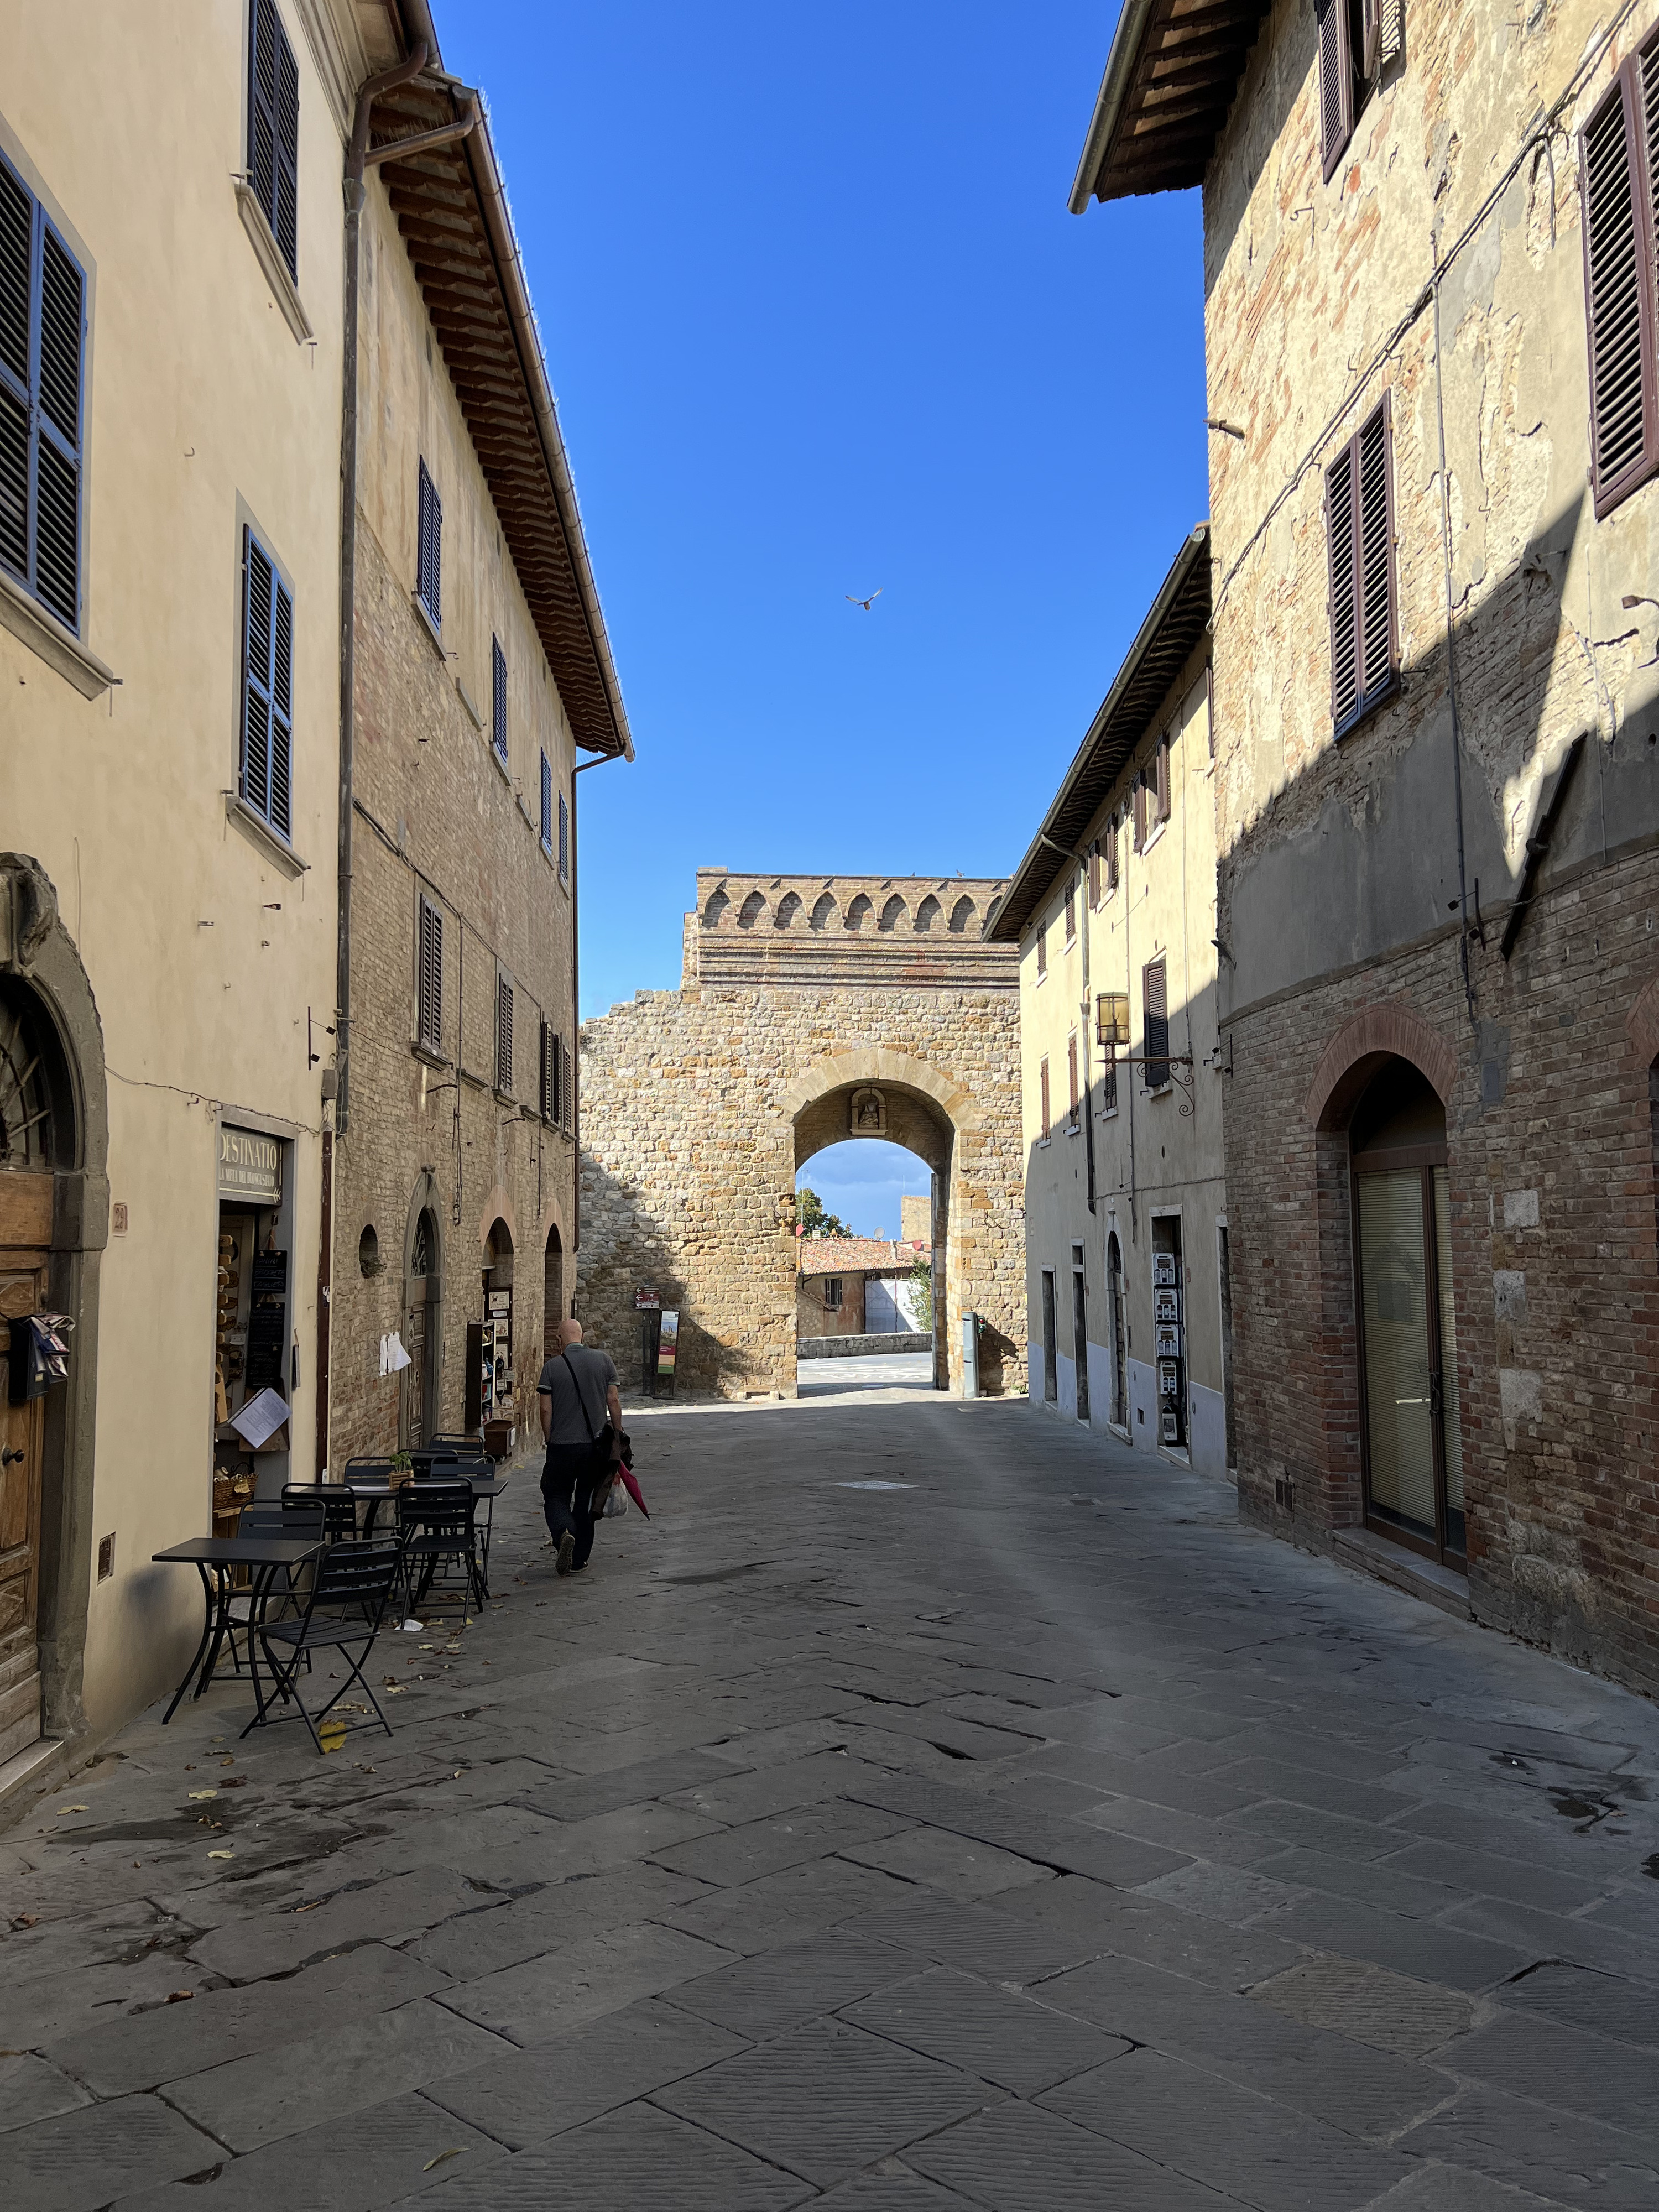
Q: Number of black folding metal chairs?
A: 8